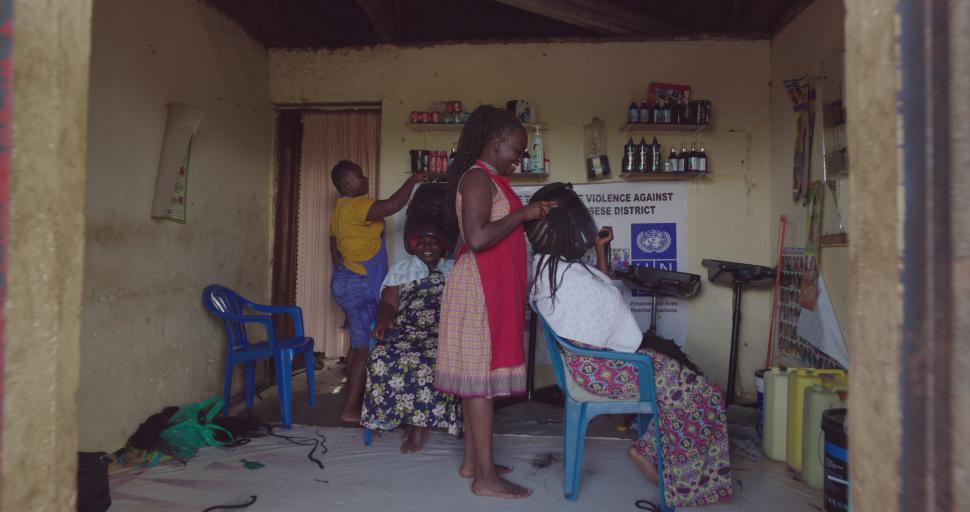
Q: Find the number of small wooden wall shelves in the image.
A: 4